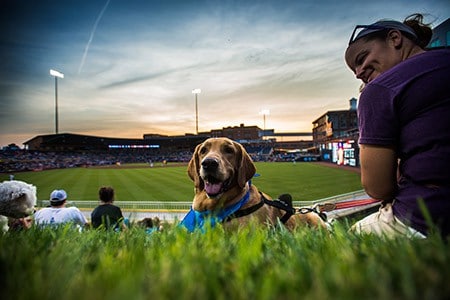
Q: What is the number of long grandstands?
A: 1